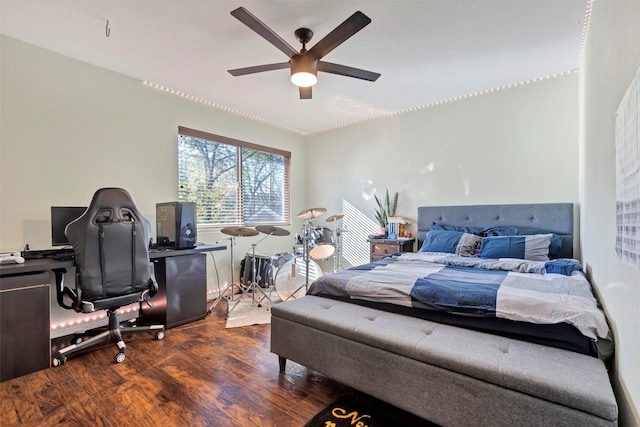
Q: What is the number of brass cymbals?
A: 4